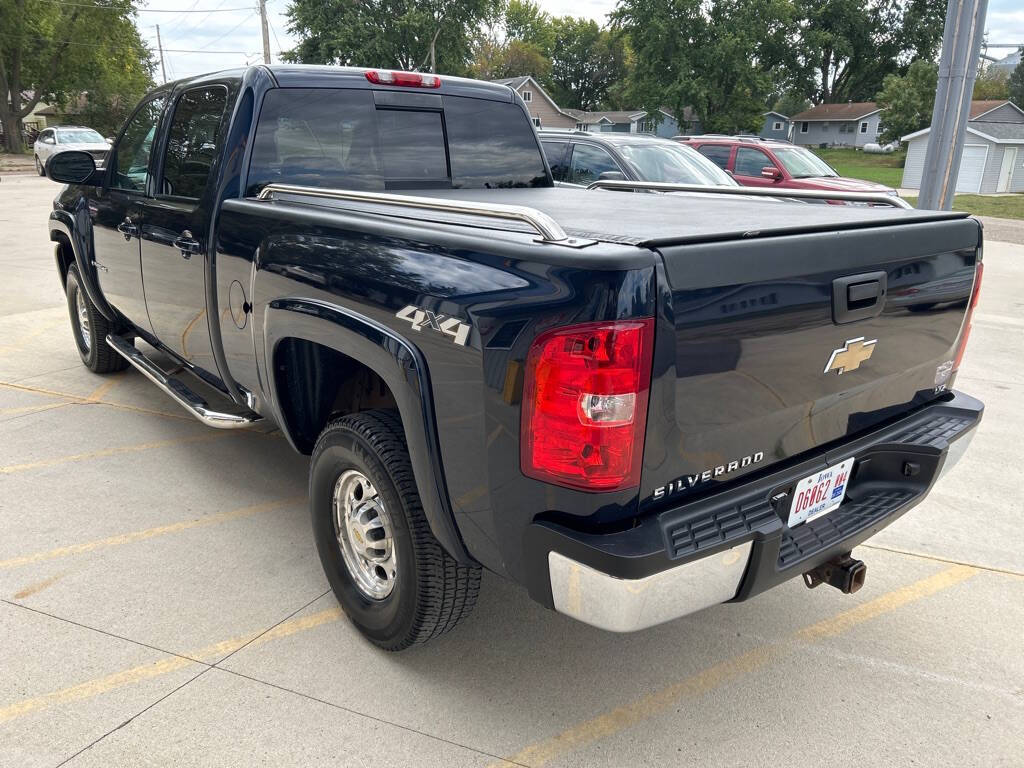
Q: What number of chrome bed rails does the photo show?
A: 2